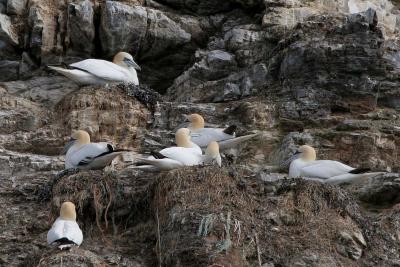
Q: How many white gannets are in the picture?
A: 7